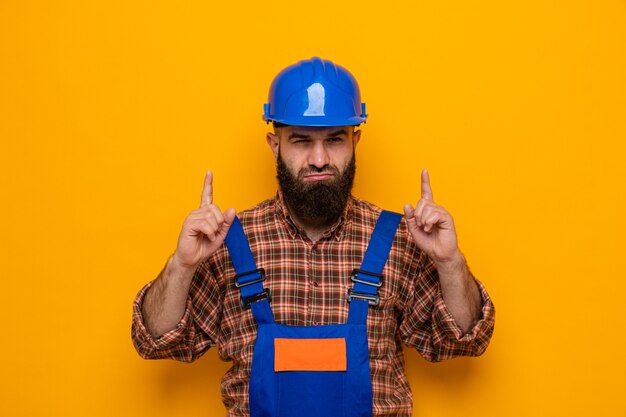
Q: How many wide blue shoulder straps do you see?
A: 2